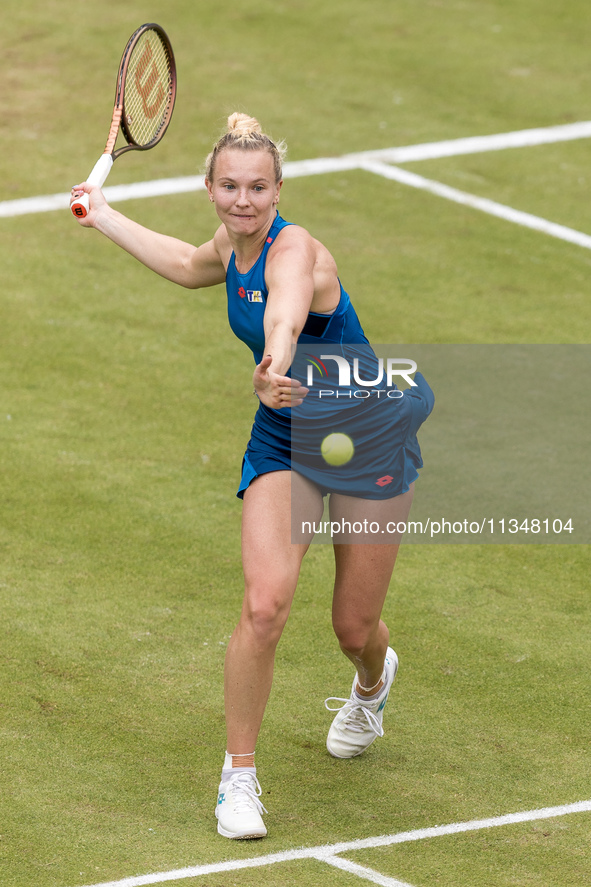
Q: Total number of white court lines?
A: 4